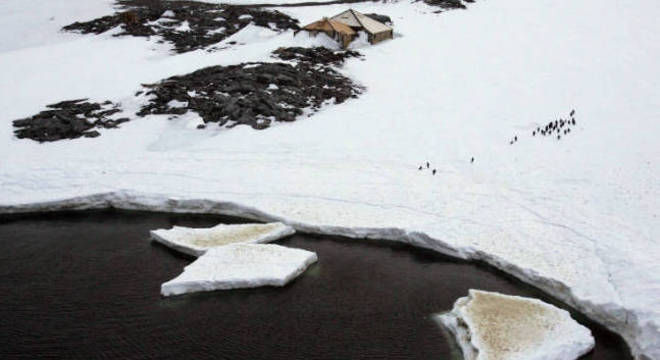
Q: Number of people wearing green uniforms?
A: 0